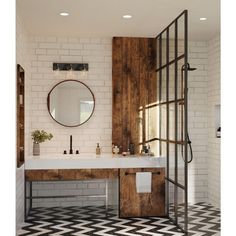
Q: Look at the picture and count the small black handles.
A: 2